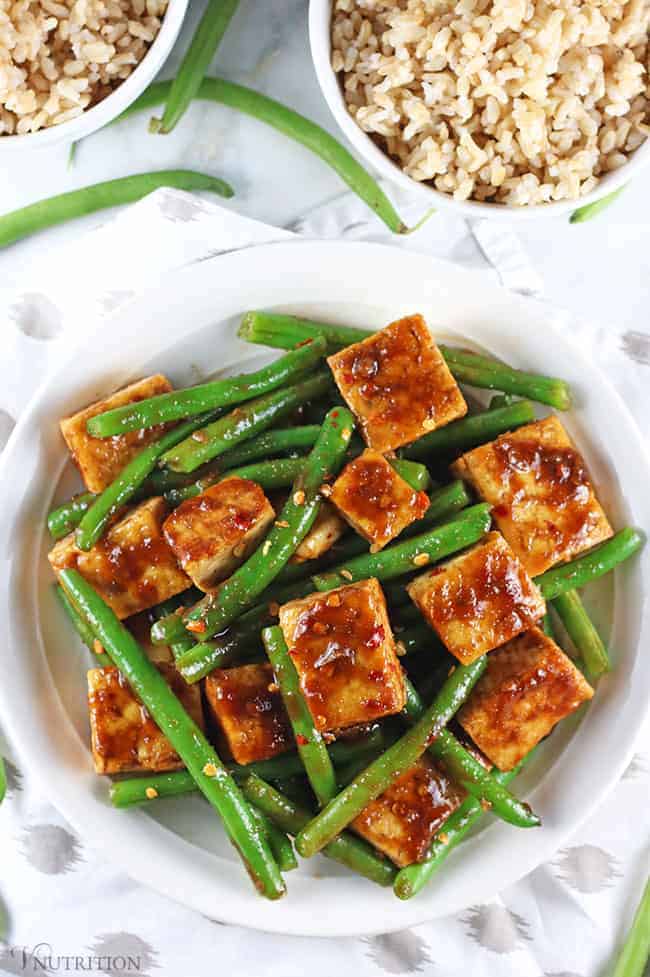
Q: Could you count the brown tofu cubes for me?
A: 12